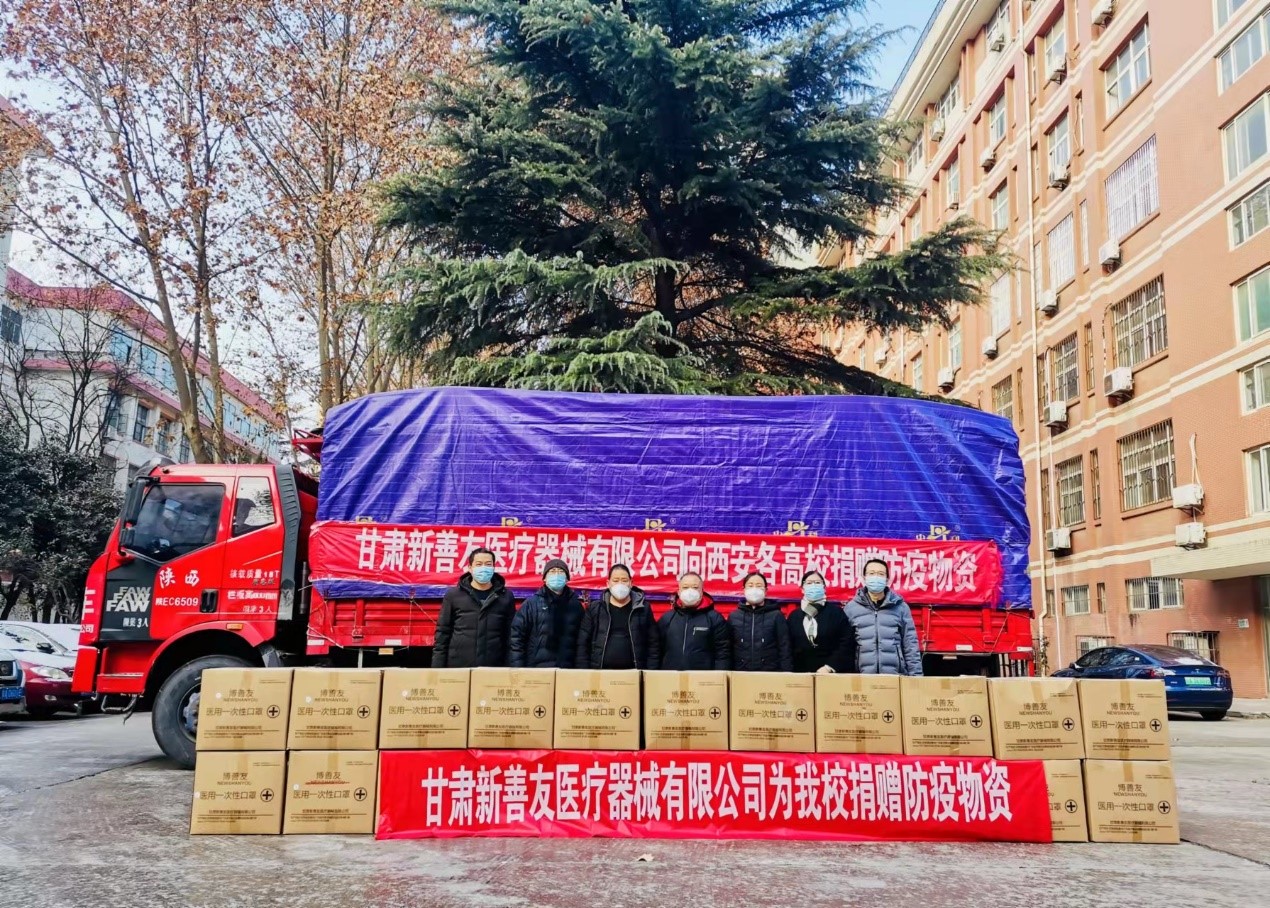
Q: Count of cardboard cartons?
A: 15